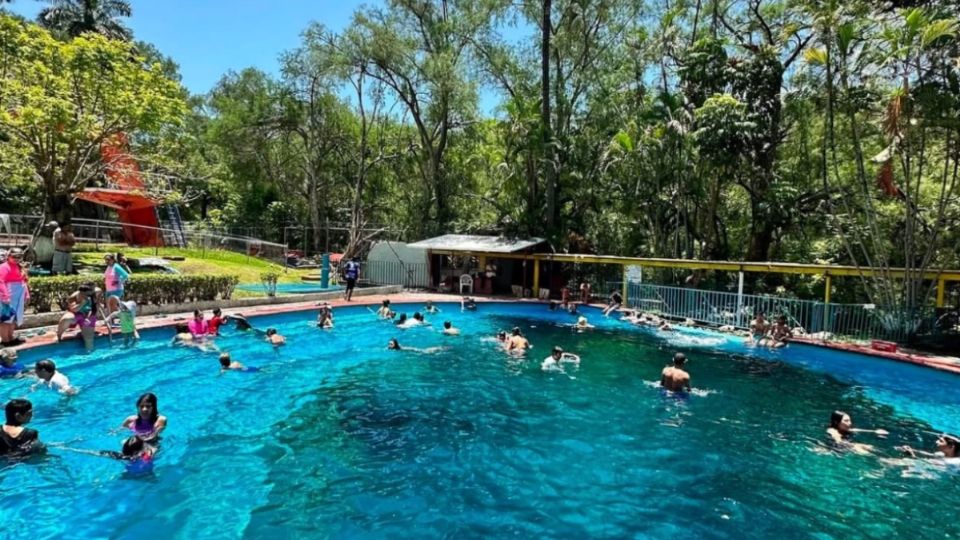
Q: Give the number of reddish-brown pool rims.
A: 1